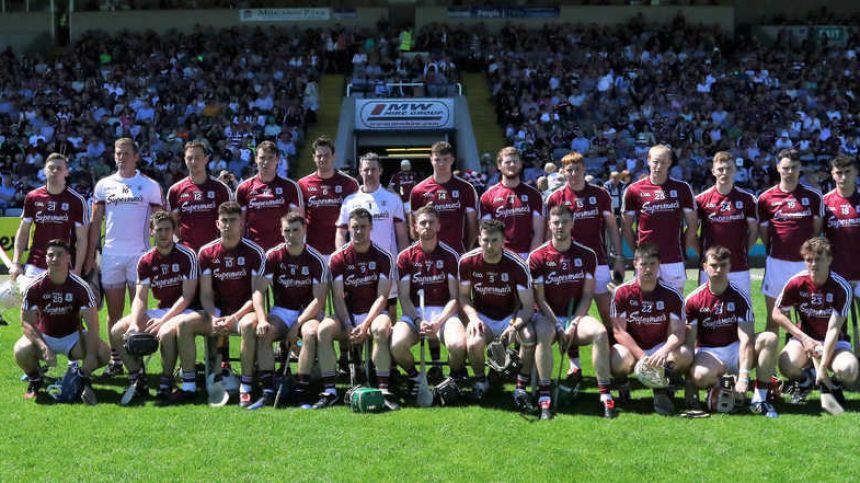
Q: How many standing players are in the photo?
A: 13